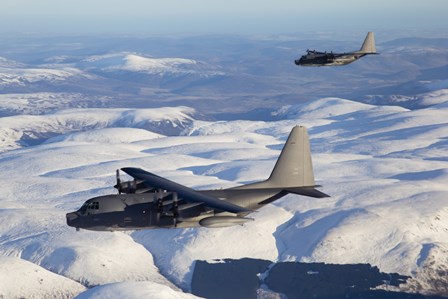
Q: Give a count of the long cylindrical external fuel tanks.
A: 1